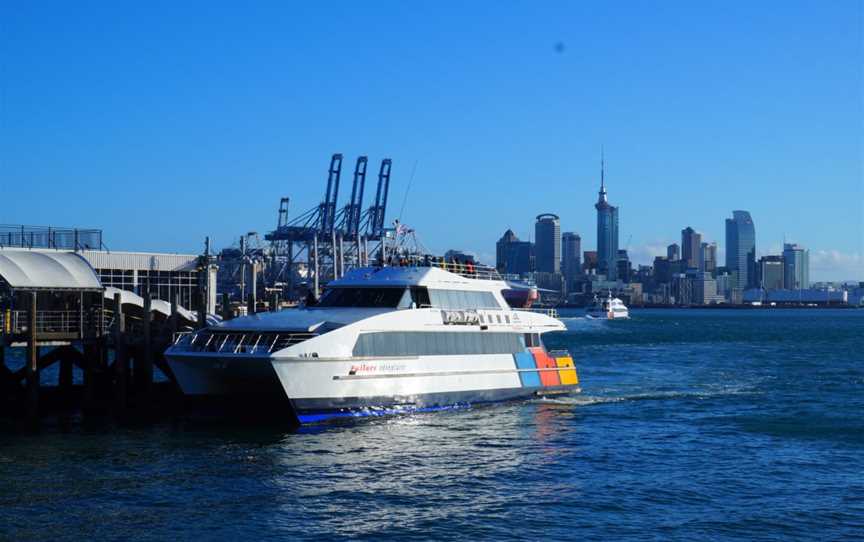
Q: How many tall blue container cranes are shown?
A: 3